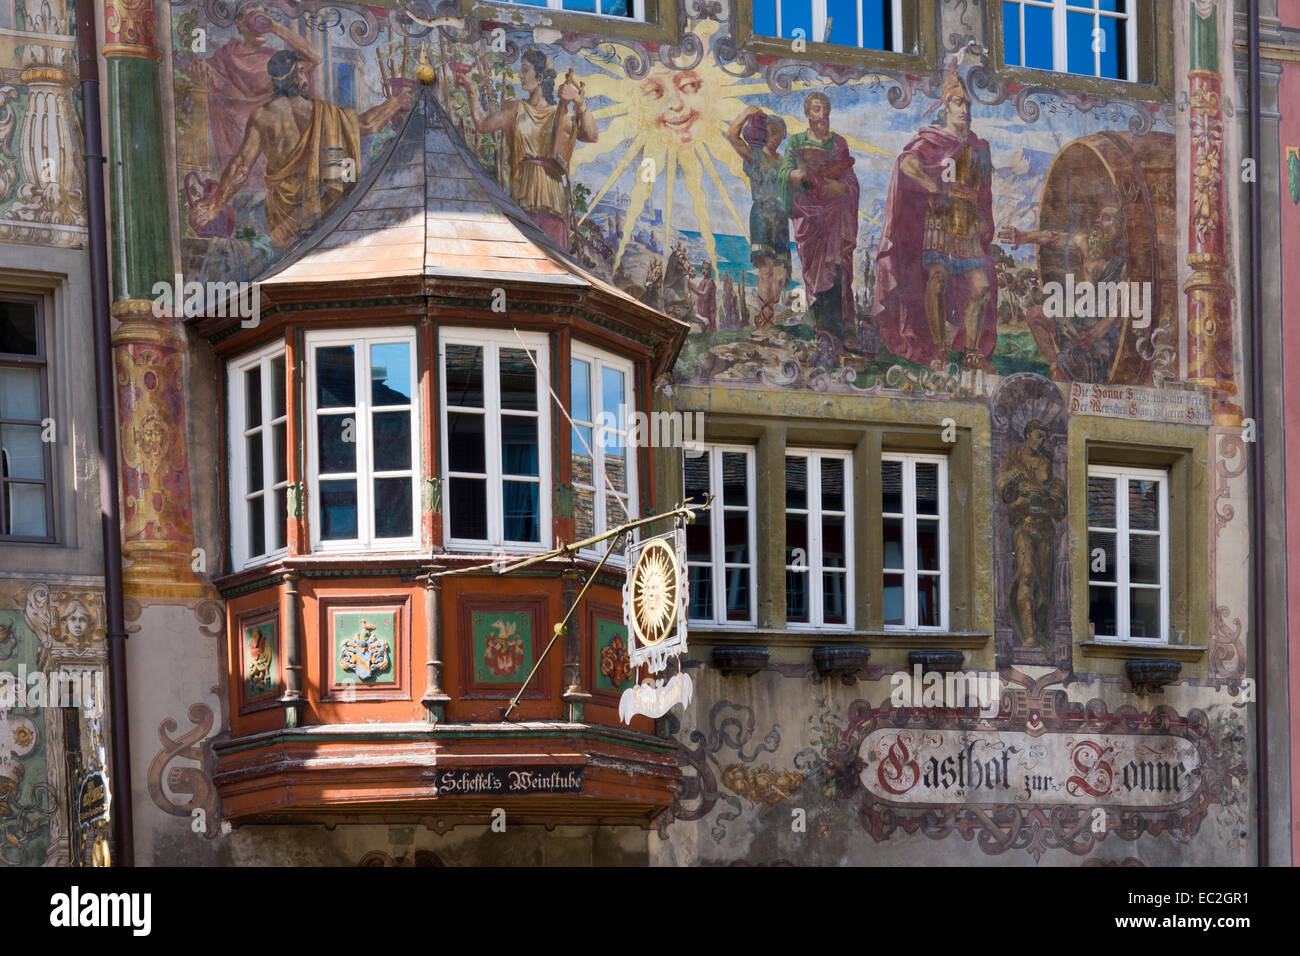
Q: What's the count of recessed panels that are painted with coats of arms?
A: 4